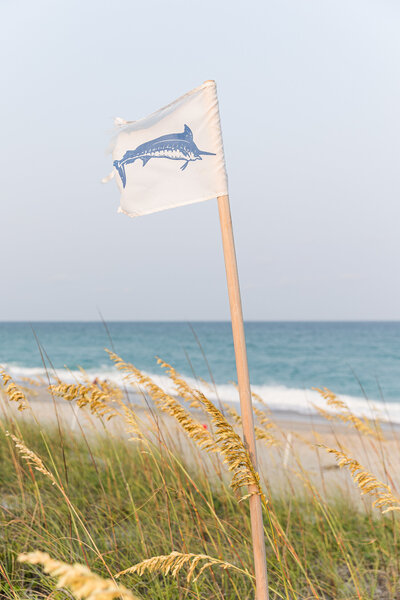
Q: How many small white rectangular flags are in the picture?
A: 1